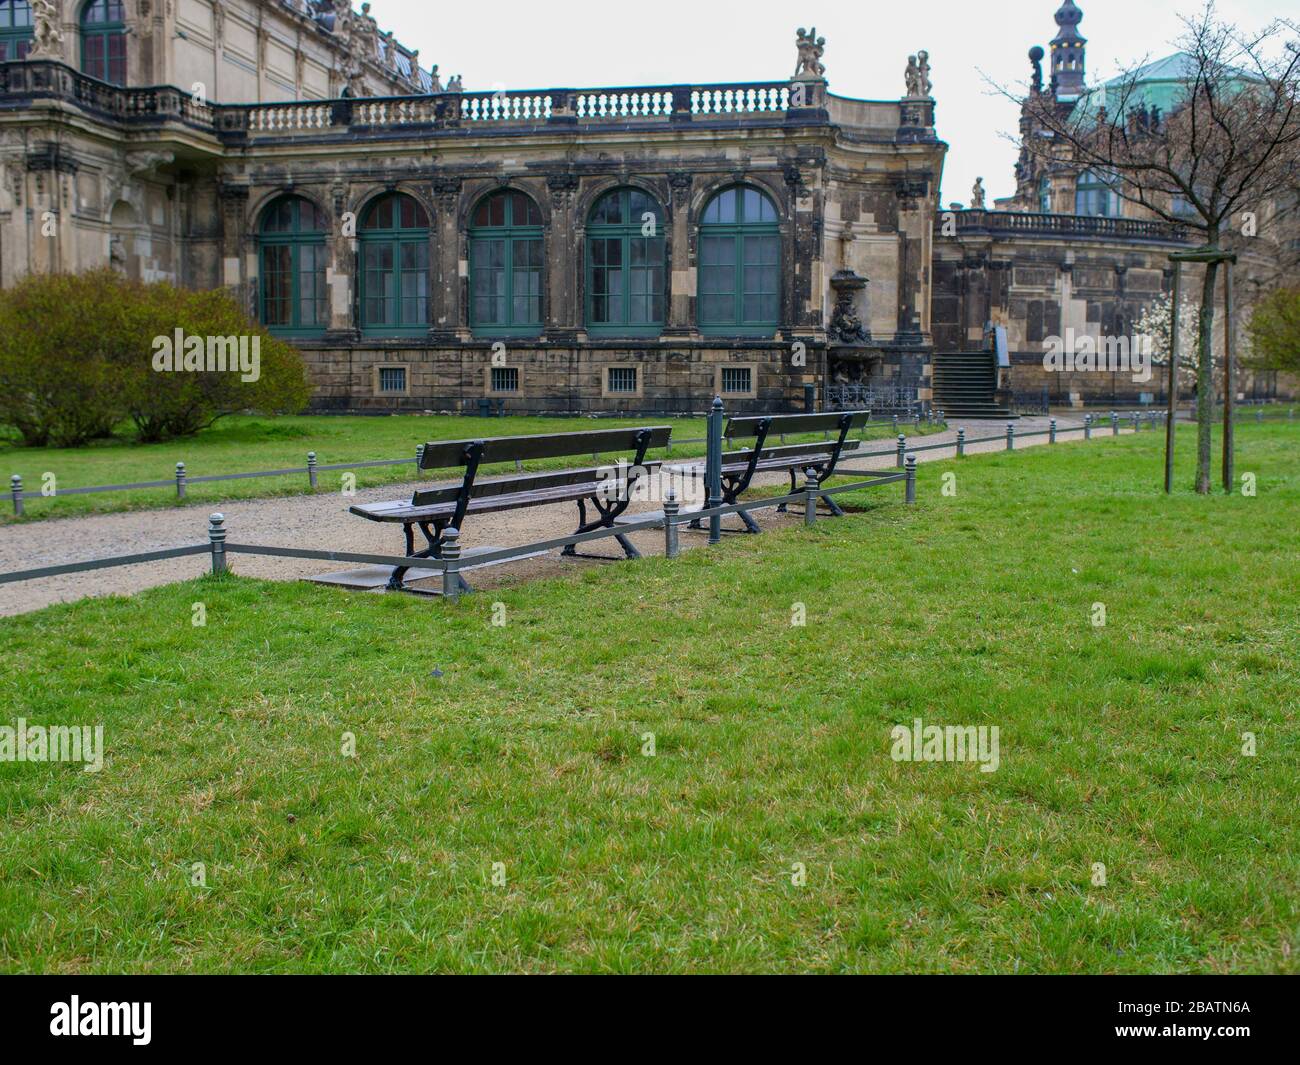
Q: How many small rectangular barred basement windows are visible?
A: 4